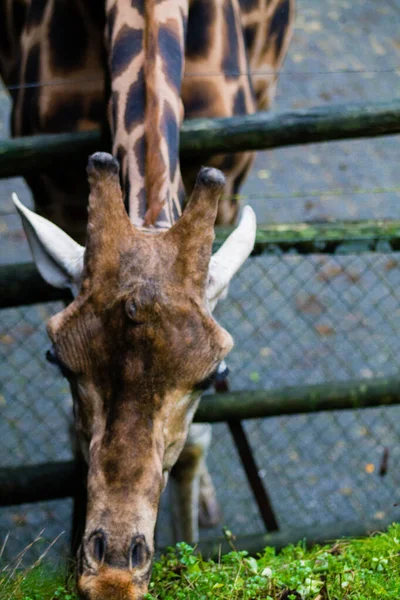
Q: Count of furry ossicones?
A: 2